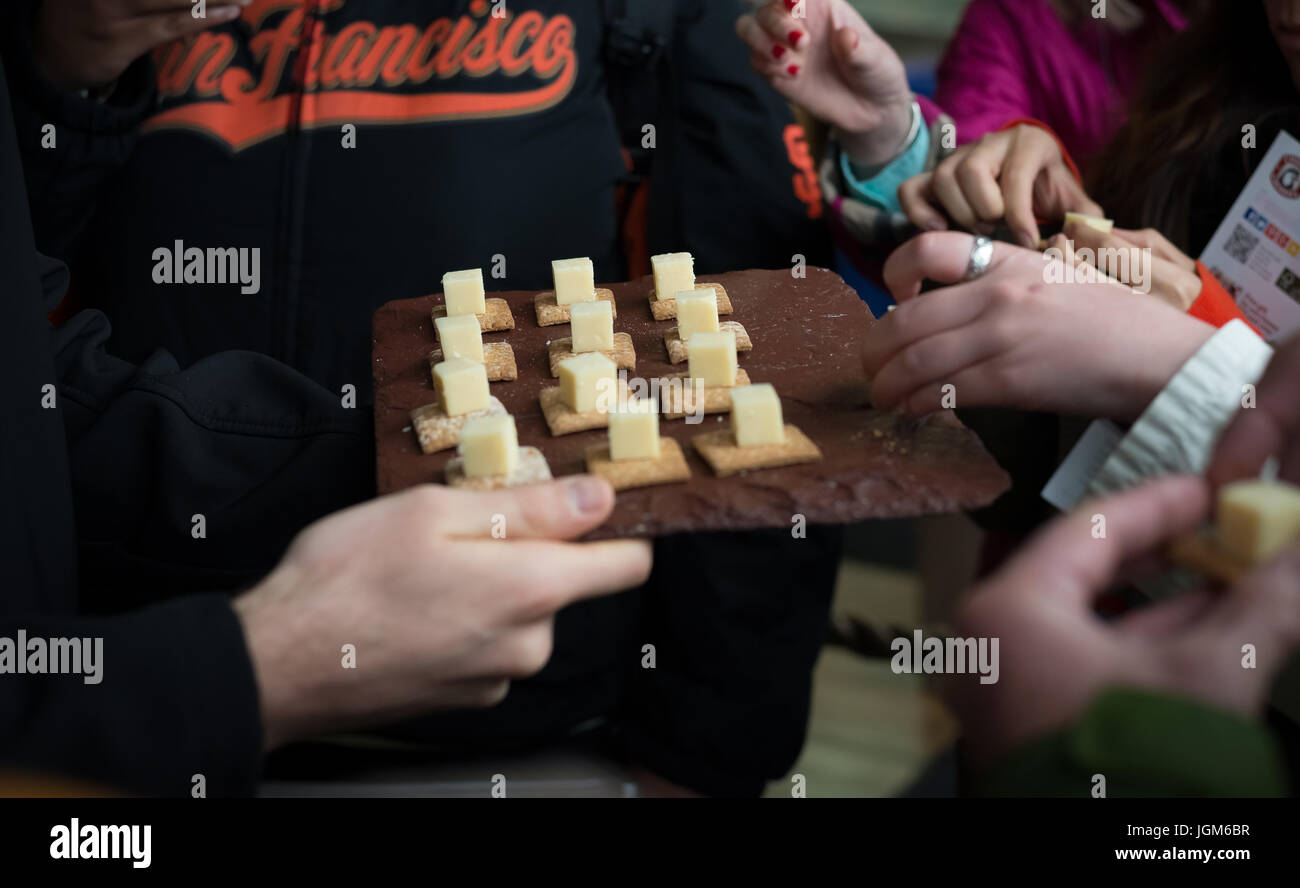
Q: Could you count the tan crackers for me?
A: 13